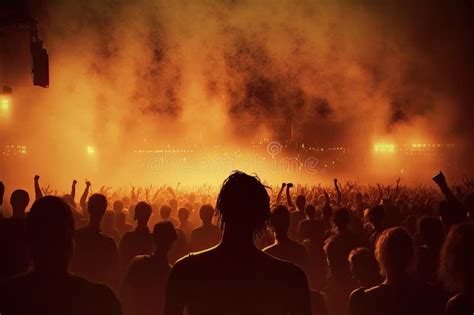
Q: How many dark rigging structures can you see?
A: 1